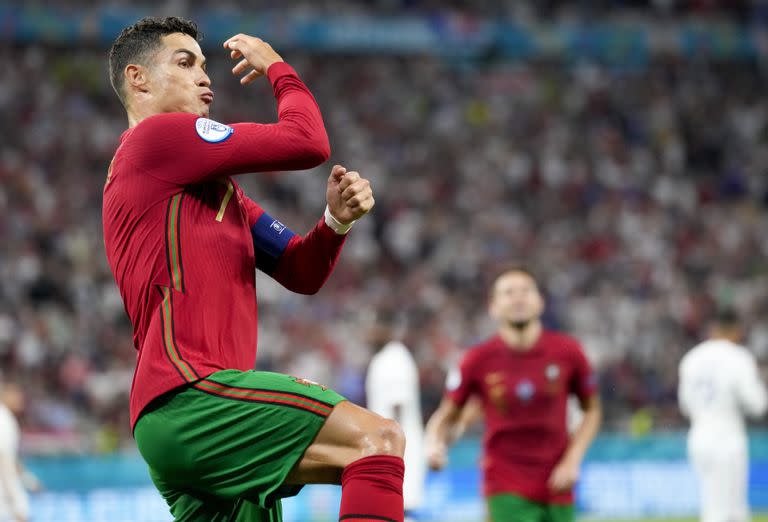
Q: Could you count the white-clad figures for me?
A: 3